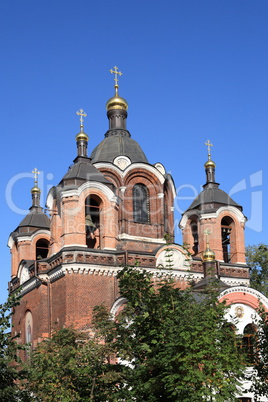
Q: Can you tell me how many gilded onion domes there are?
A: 5